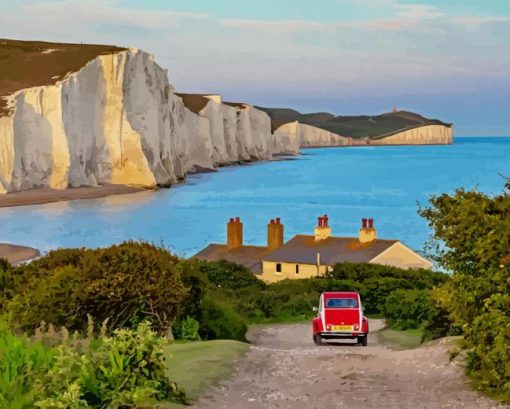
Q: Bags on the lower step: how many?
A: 0